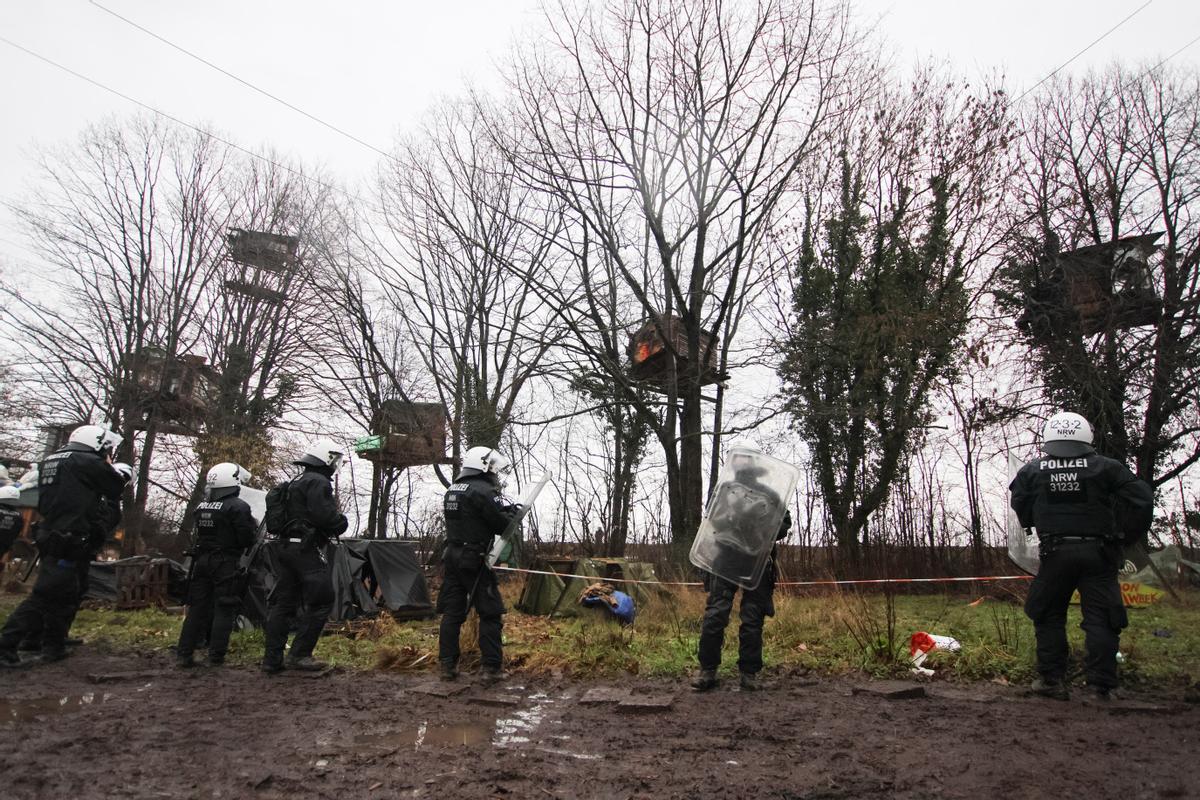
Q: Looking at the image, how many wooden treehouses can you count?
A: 5